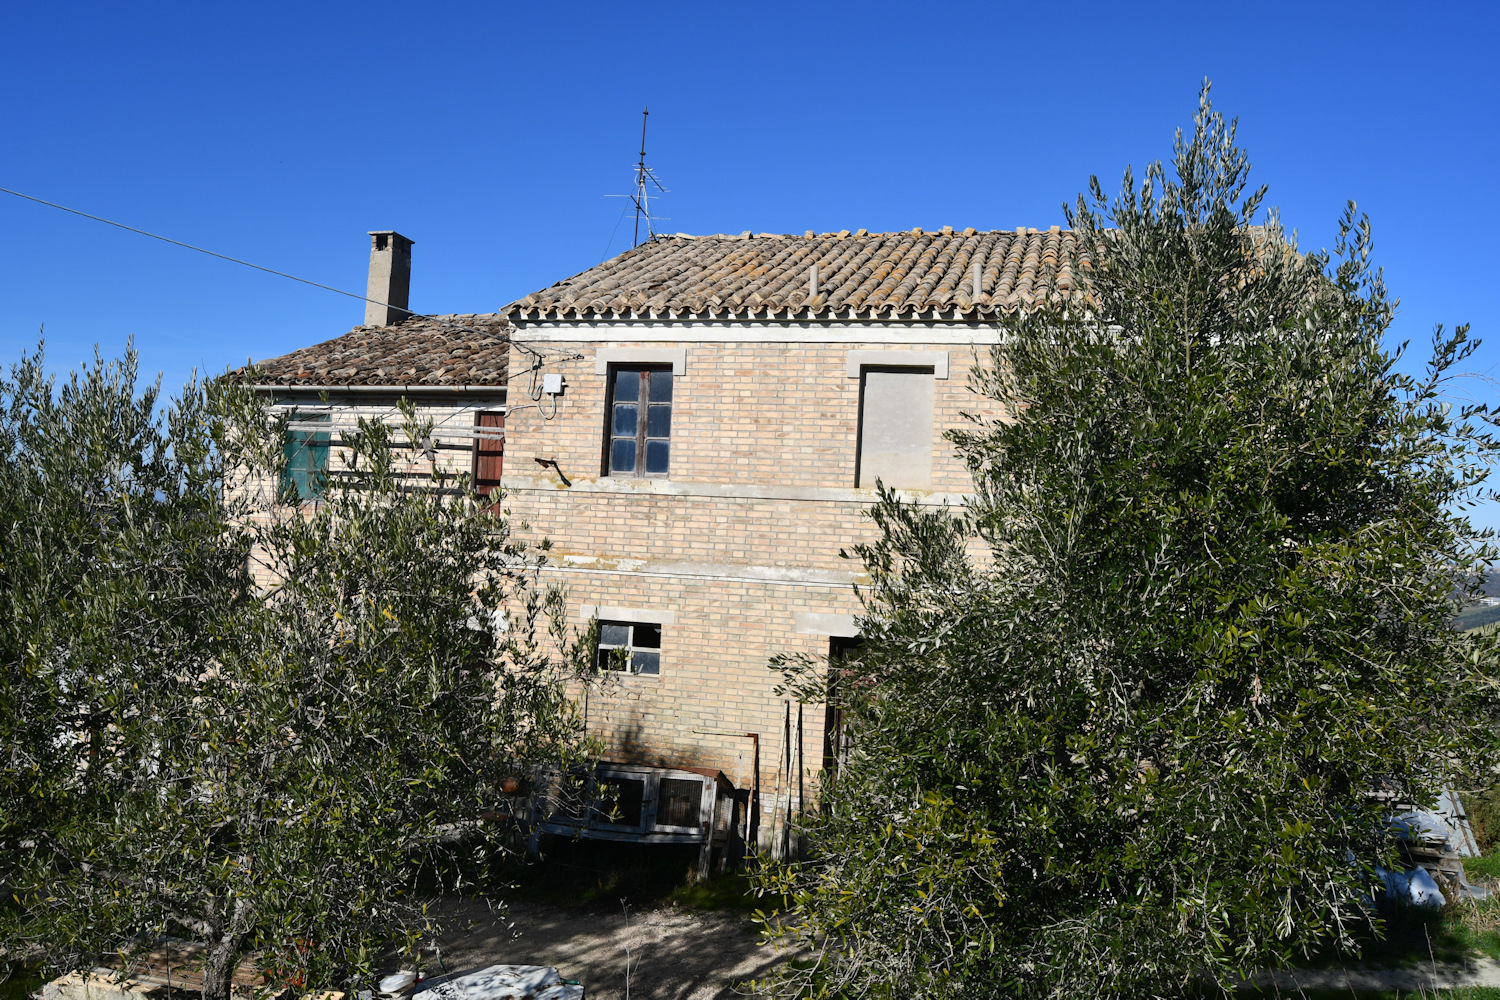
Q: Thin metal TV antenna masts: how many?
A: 1